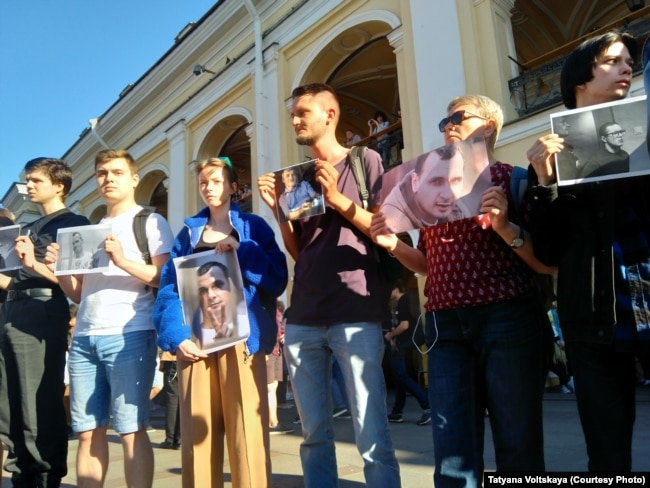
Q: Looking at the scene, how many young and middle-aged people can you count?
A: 6